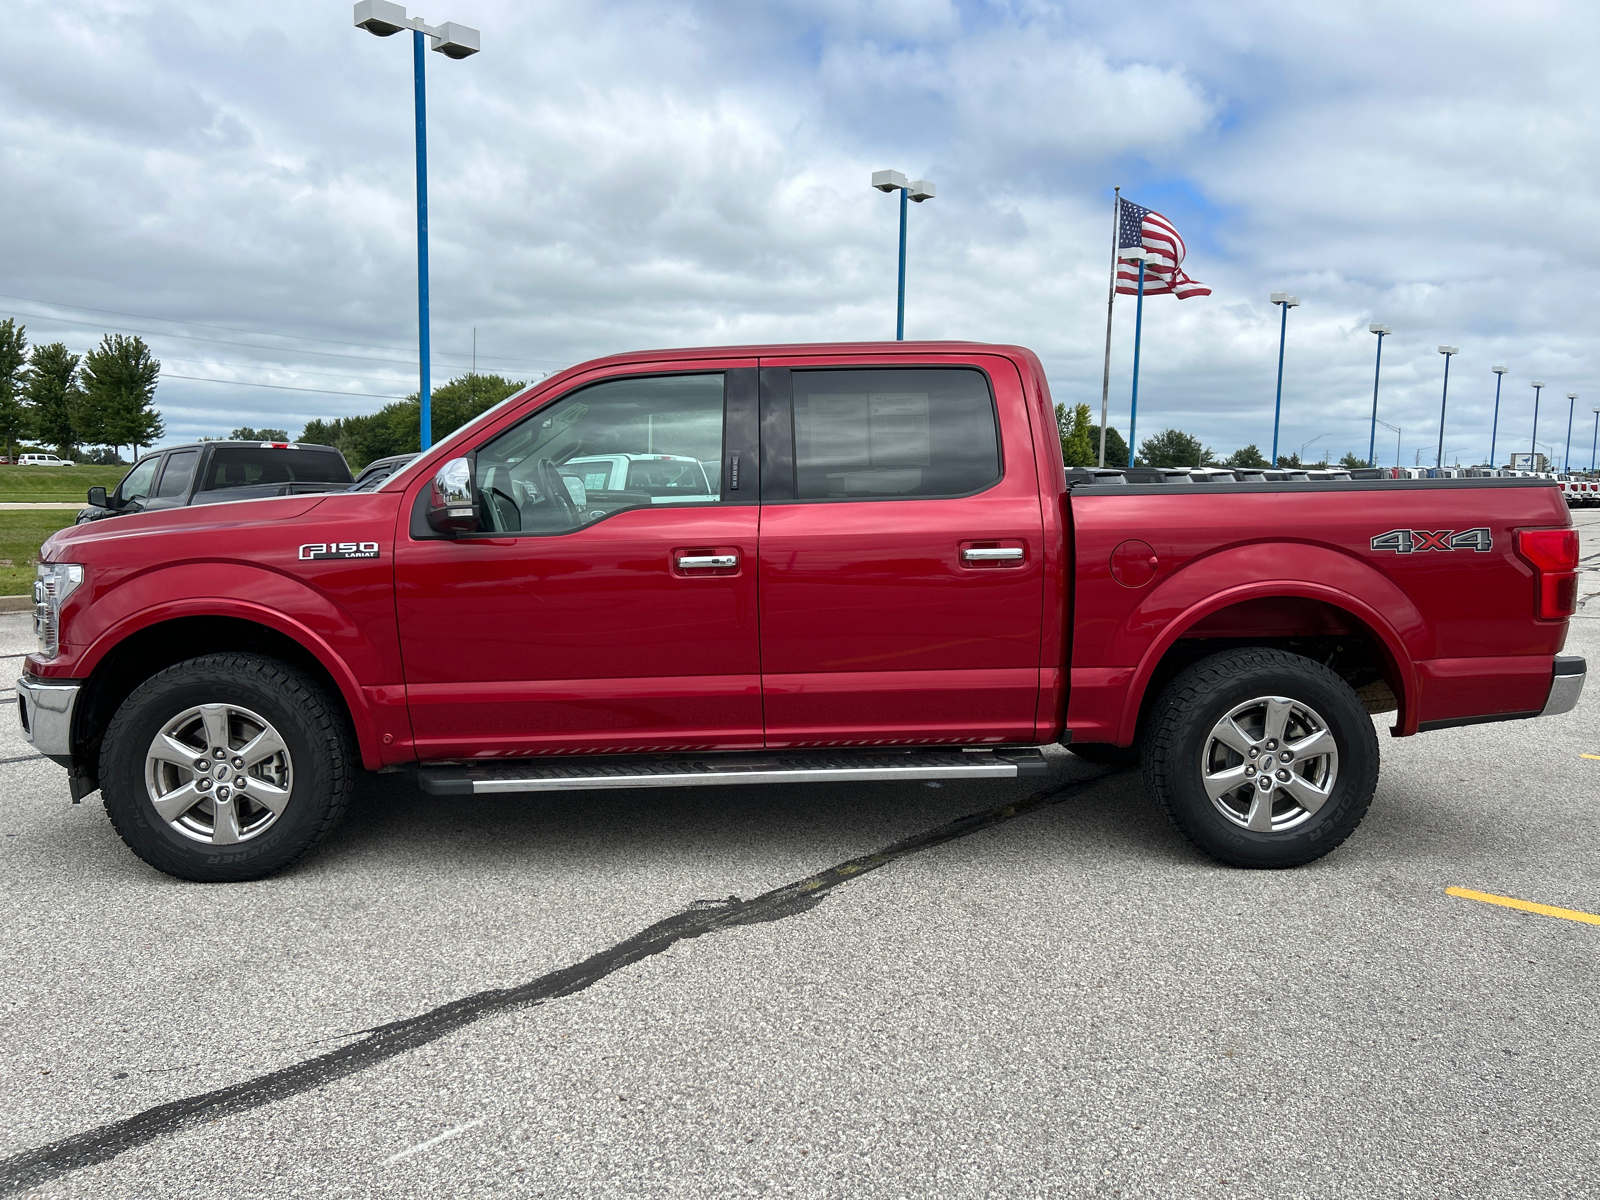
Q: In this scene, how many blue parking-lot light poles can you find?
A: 10